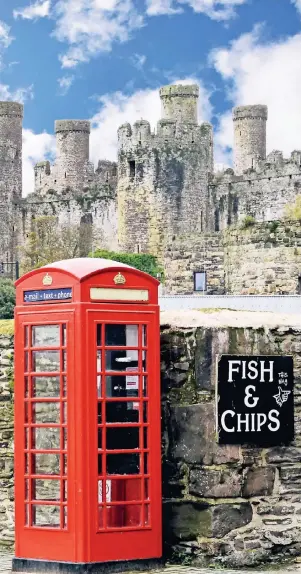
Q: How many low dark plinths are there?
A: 1